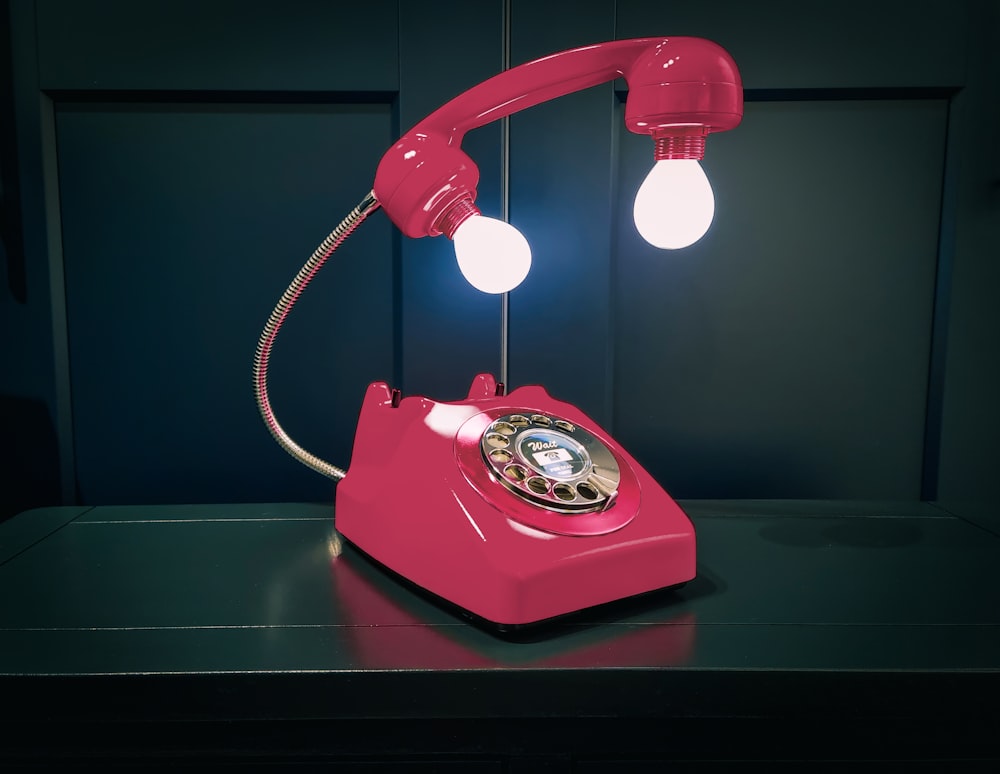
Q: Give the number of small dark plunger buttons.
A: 2